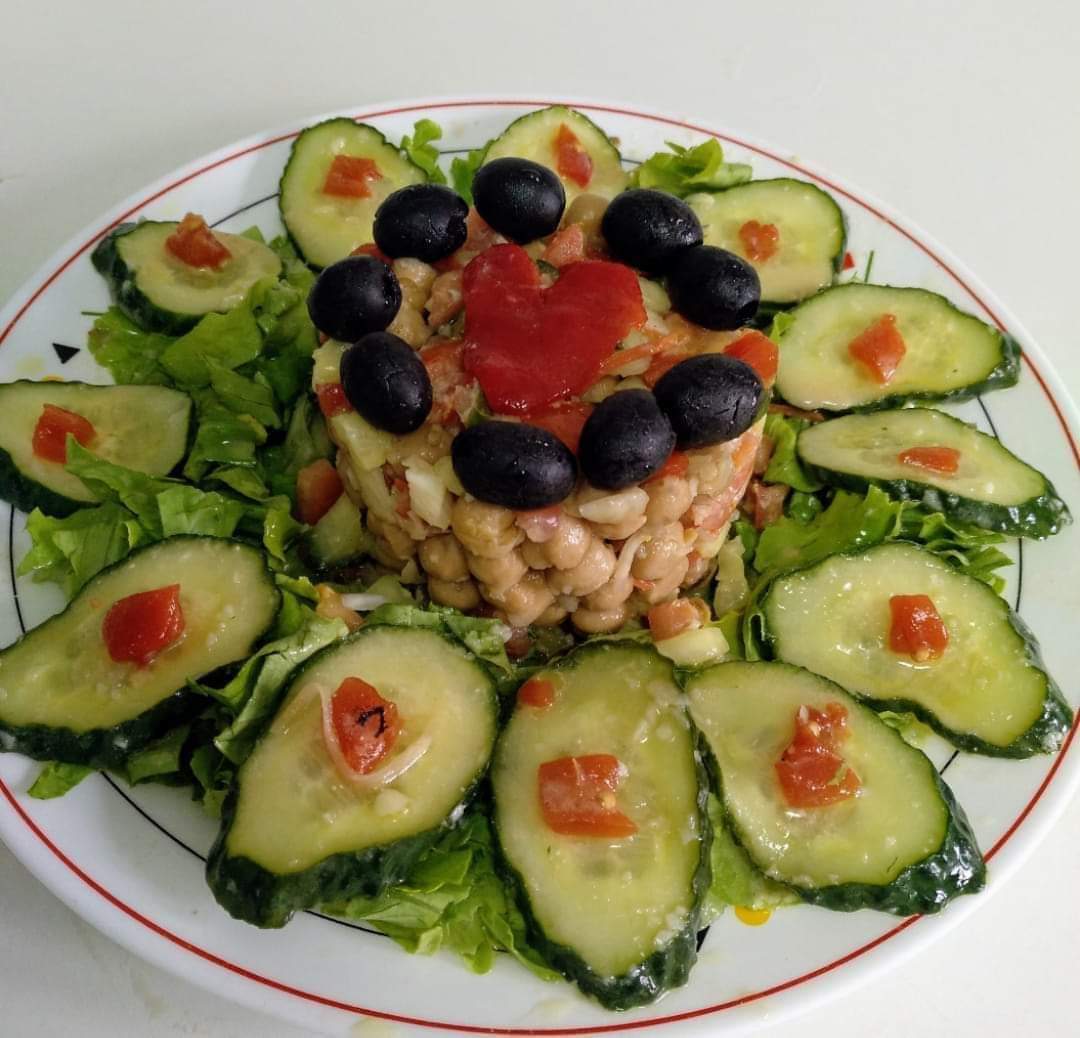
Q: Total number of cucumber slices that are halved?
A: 0